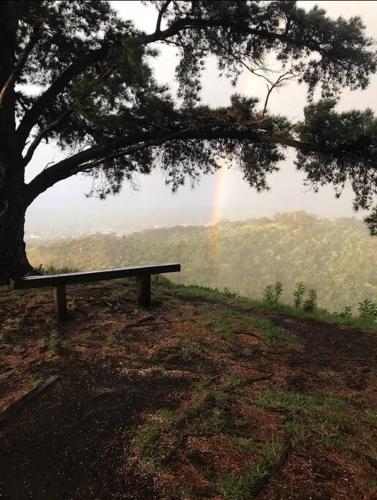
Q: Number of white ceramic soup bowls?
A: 0